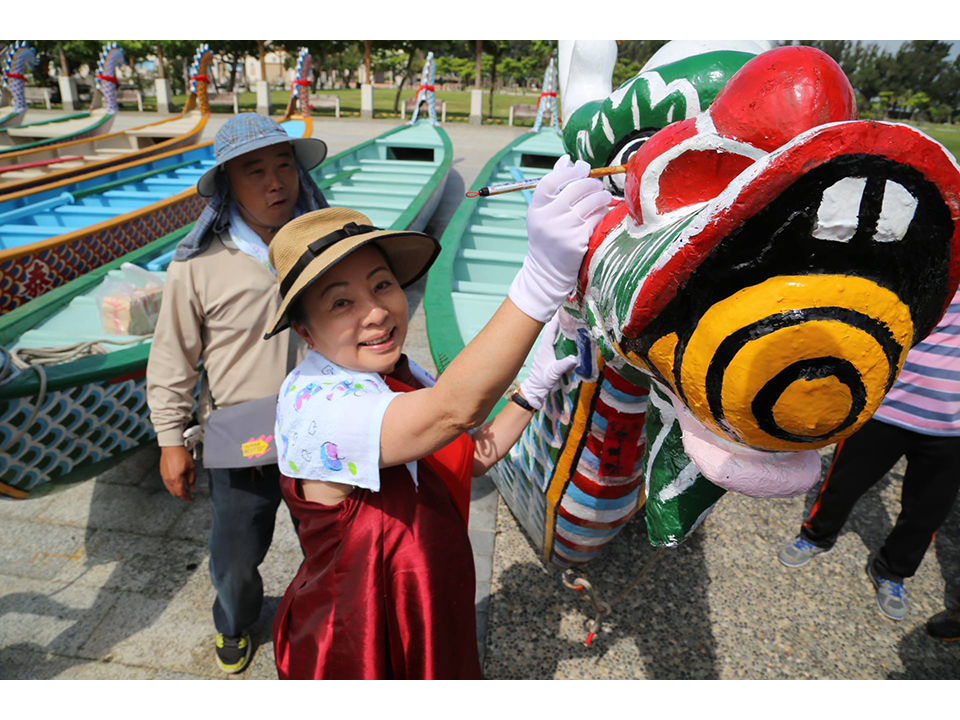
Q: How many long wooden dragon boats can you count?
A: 6